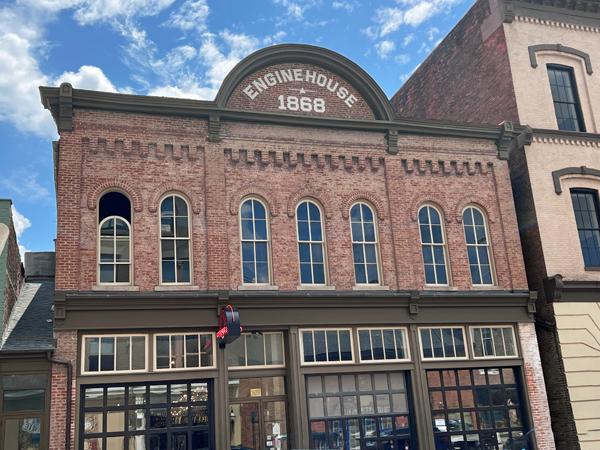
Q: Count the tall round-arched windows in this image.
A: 7